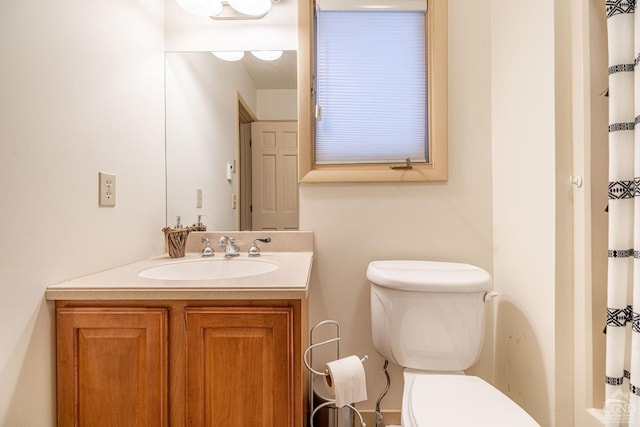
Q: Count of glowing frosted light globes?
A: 2